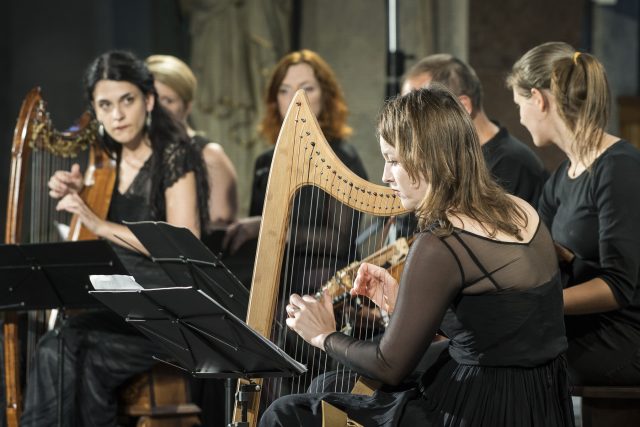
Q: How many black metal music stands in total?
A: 3